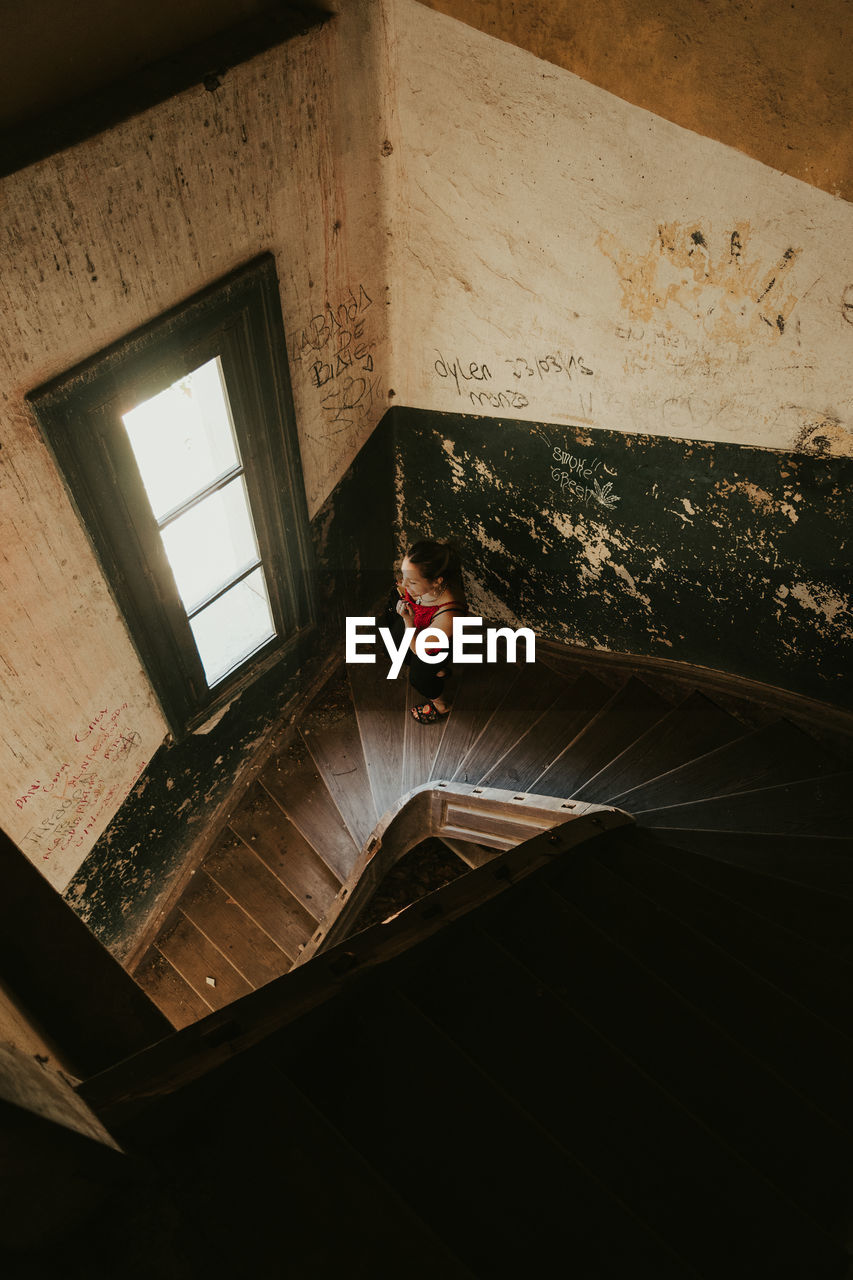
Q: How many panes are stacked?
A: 3